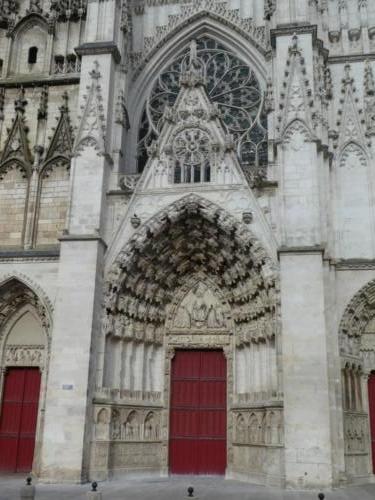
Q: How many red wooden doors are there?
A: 3